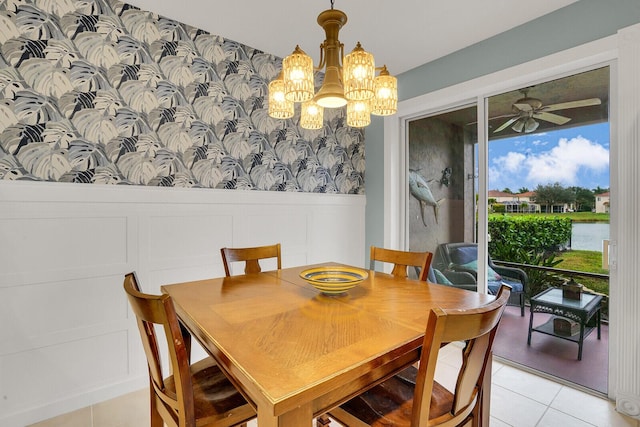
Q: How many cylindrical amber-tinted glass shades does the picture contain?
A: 6